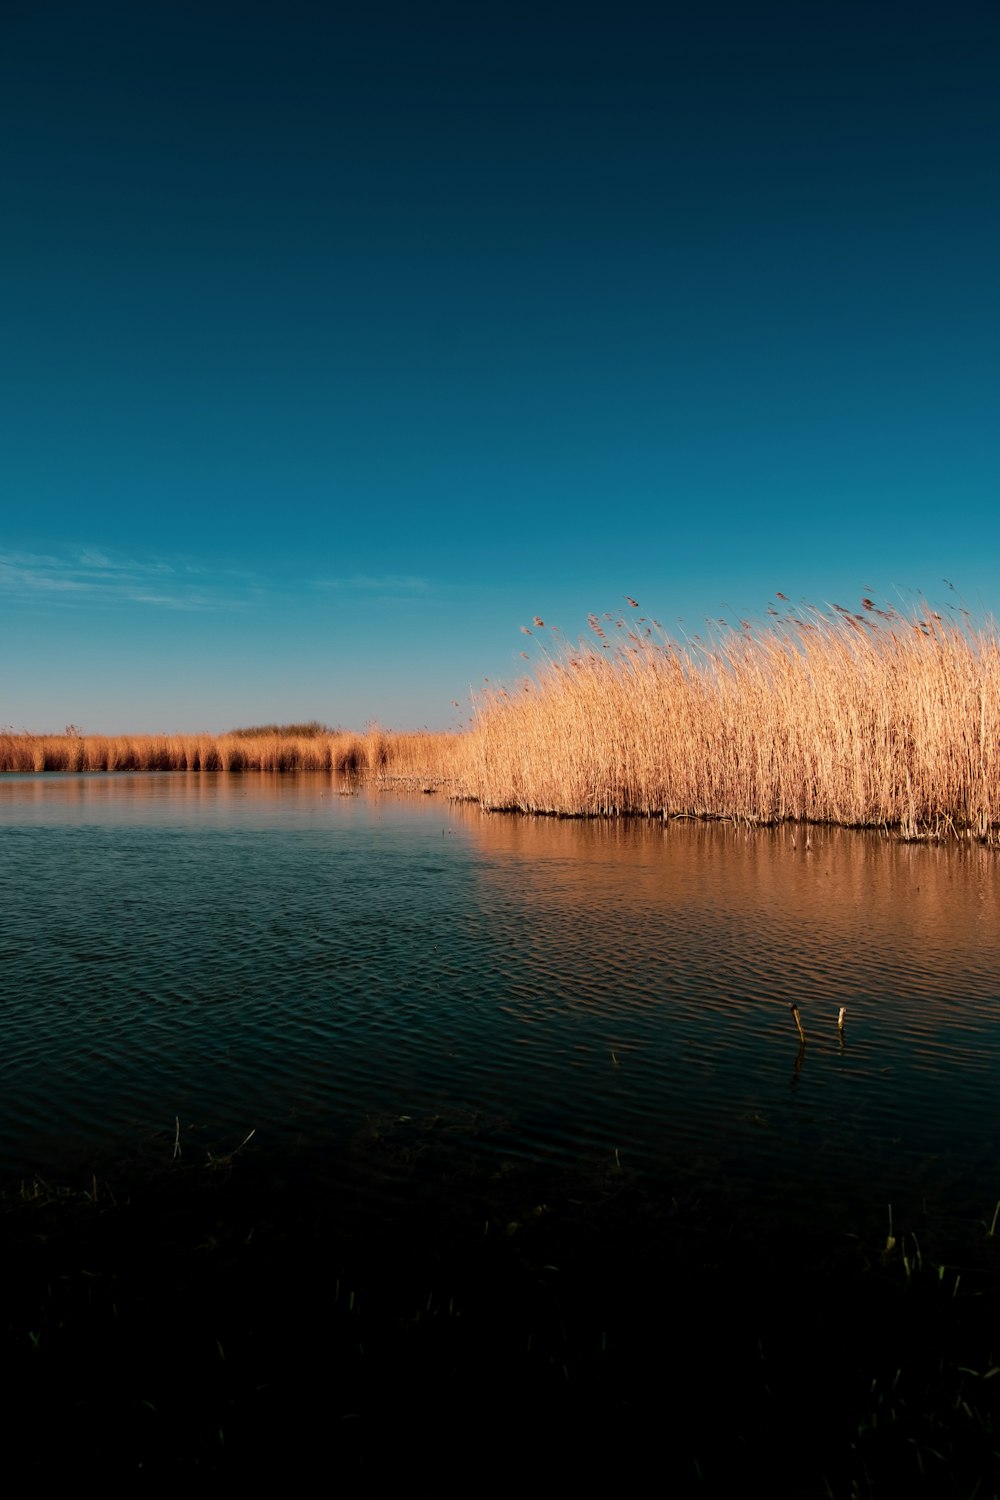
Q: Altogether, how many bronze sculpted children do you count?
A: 0